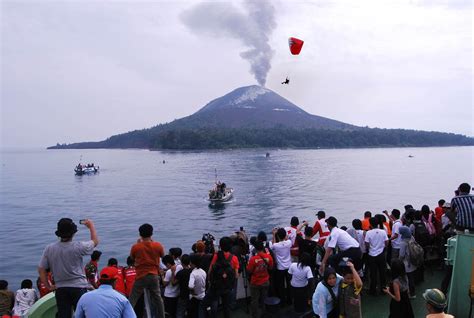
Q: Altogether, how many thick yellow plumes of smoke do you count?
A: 0